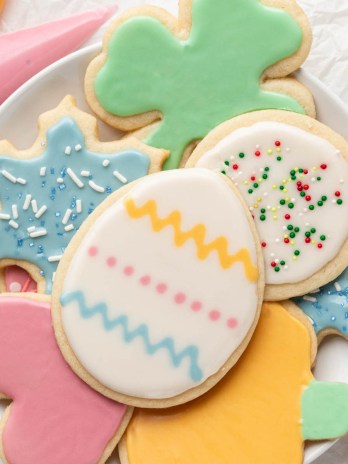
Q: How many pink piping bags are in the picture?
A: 1